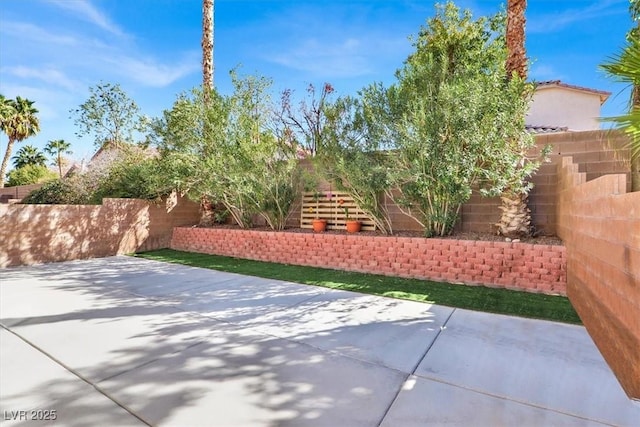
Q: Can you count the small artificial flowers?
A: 3